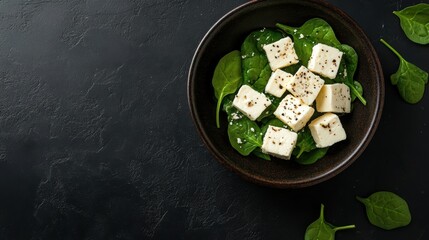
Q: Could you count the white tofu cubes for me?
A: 9